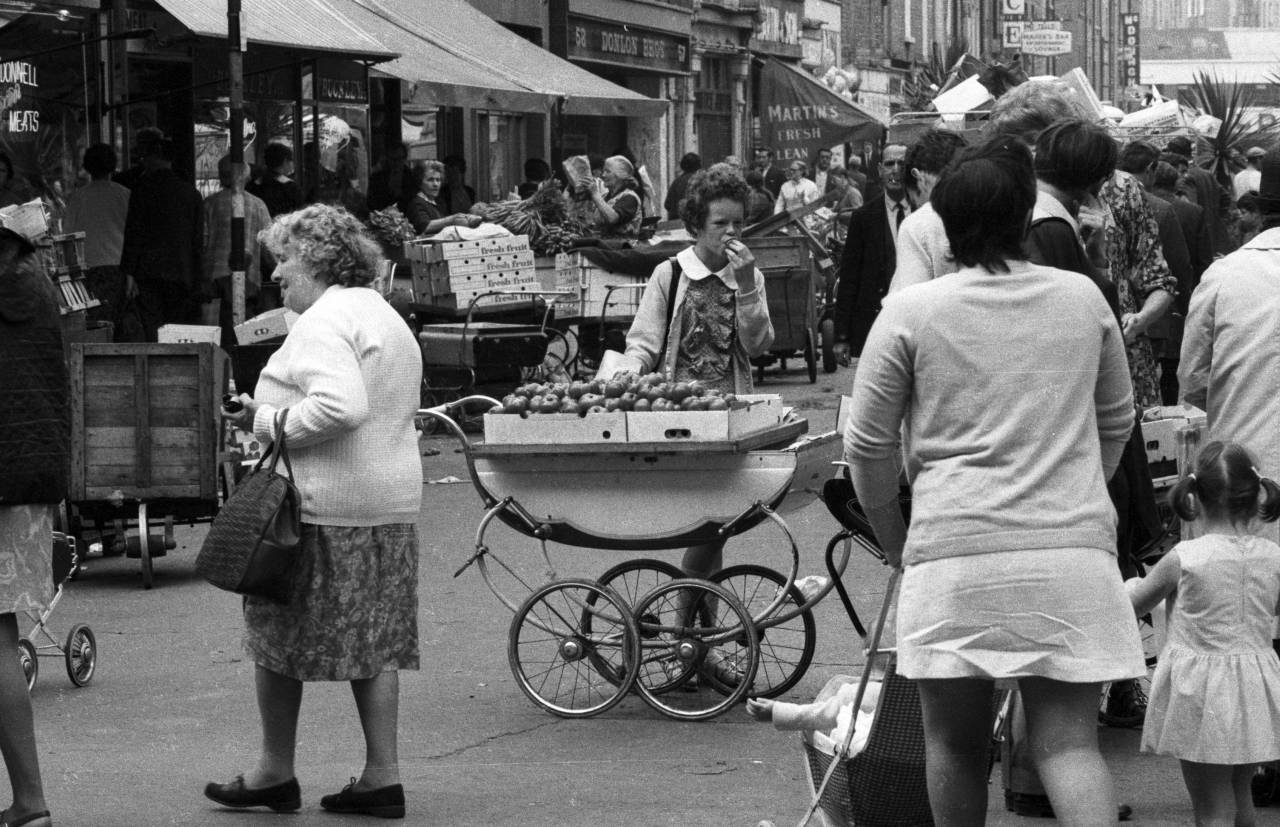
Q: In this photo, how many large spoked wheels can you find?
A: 4